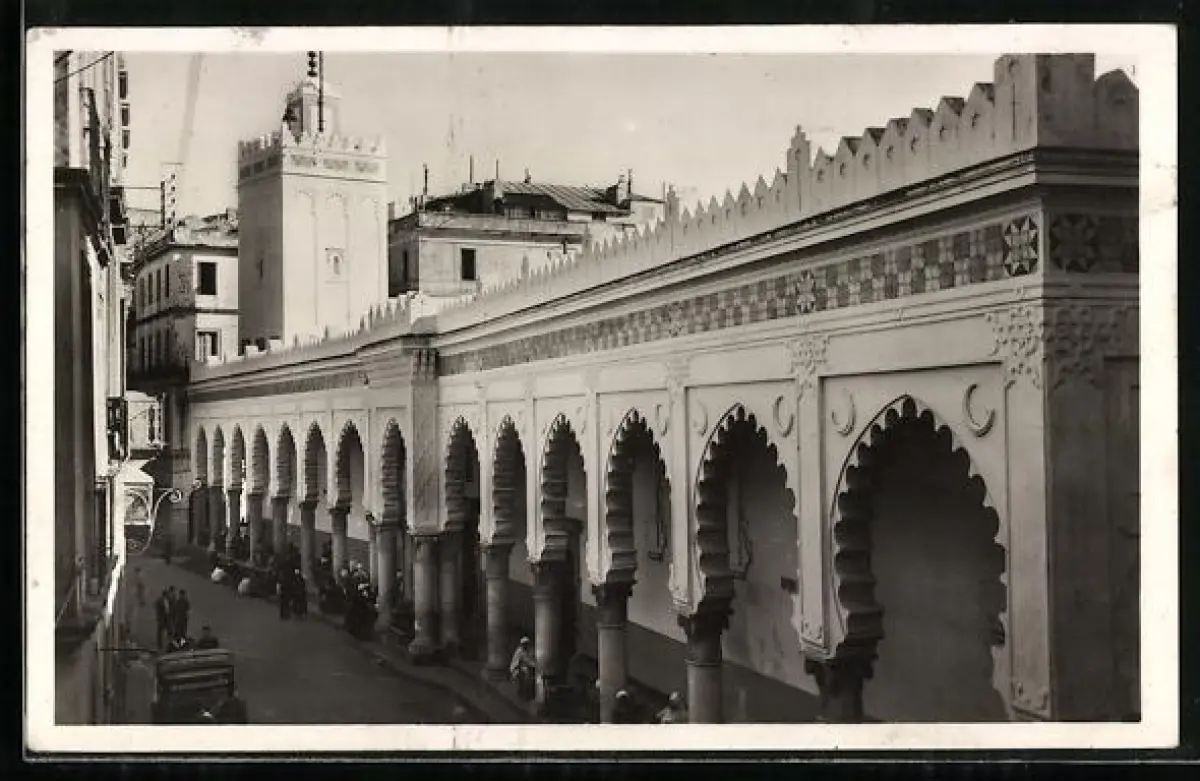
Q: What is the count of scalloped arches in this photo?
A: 14